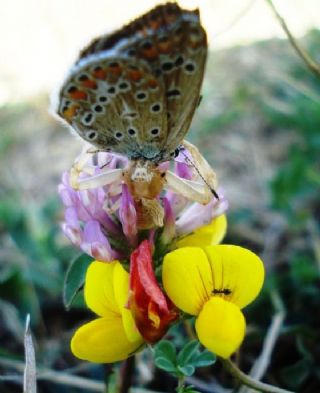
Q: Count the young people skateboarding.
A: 0